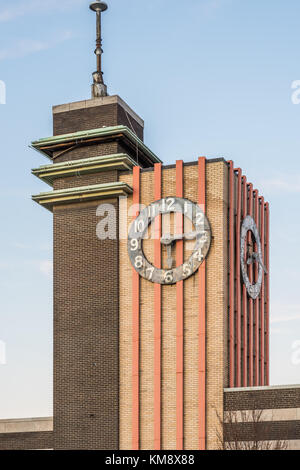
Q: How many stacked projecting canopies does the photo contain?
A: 3